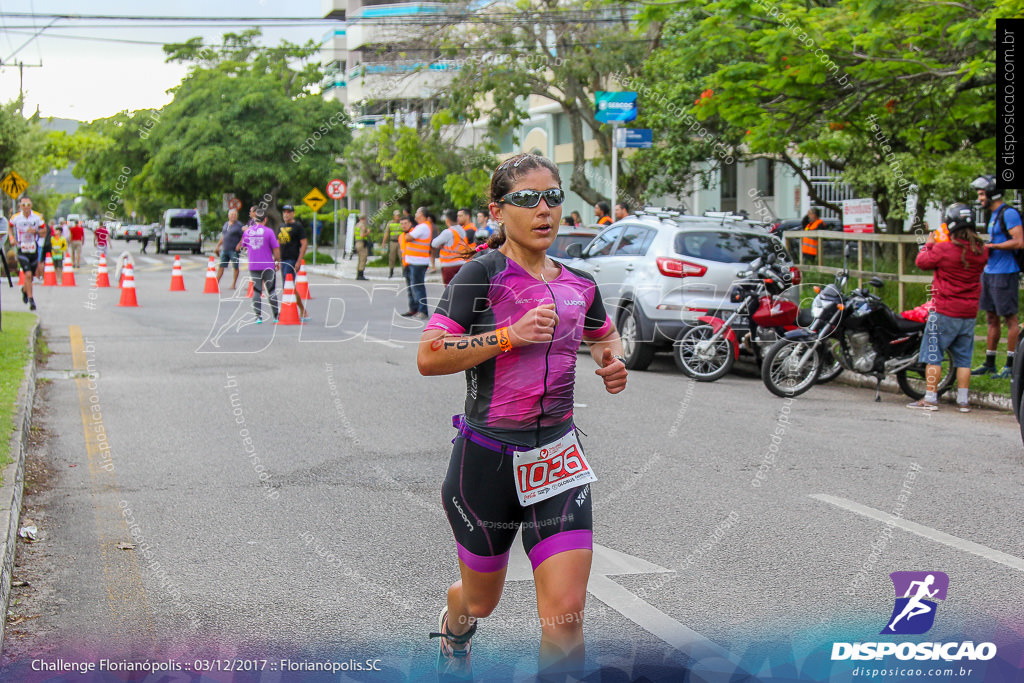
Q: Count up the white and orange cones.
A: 11